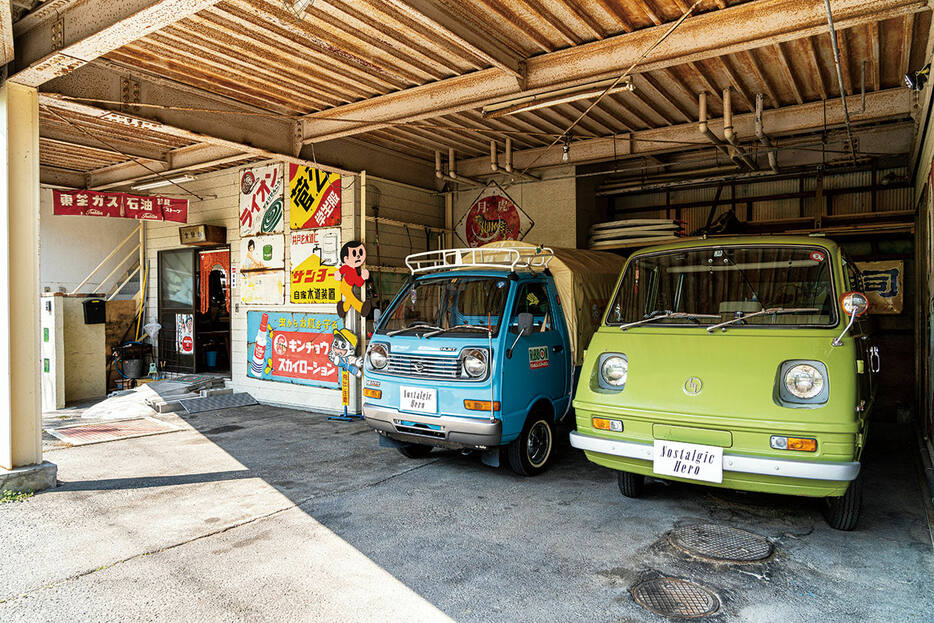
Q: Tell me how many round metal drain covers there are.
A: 2